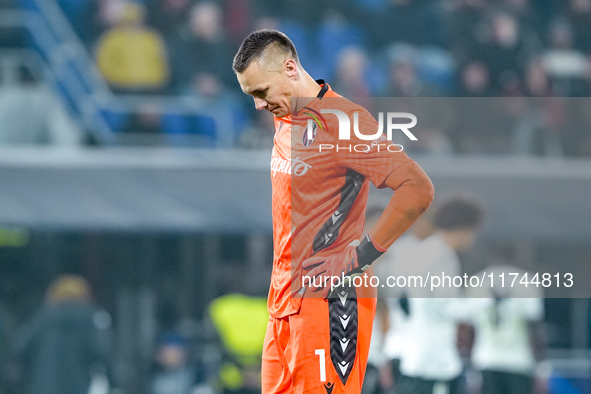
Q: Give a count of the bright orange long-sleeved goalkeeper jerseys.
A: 1